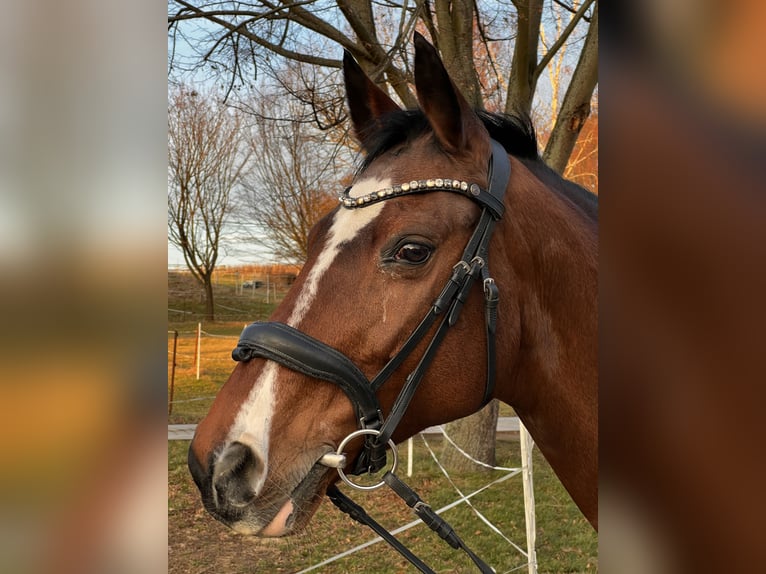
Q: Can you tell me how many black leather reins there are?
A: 2